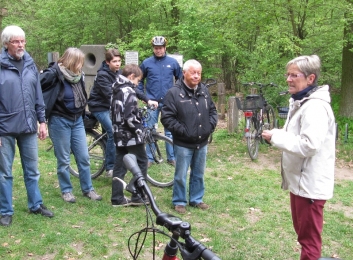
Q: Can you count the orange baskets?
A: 0